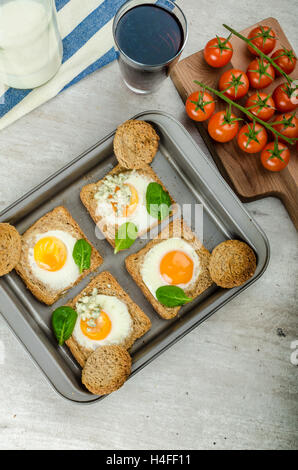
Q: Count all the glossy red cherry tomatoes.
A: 12